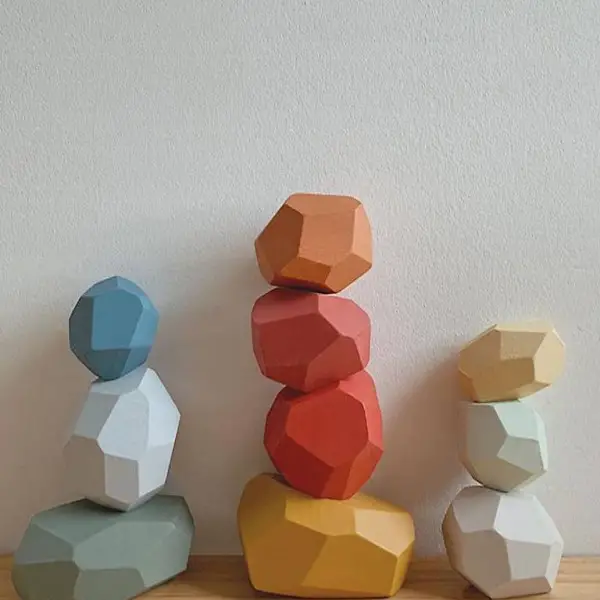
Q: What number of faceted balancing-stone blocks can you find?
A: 10